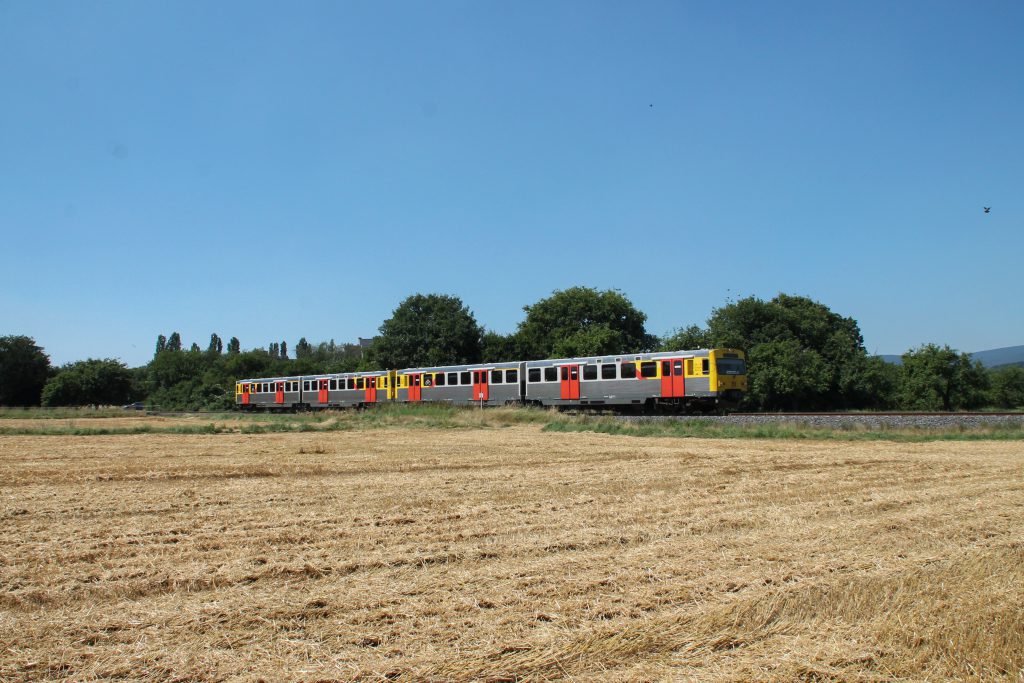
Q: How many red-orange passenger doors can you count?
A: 8